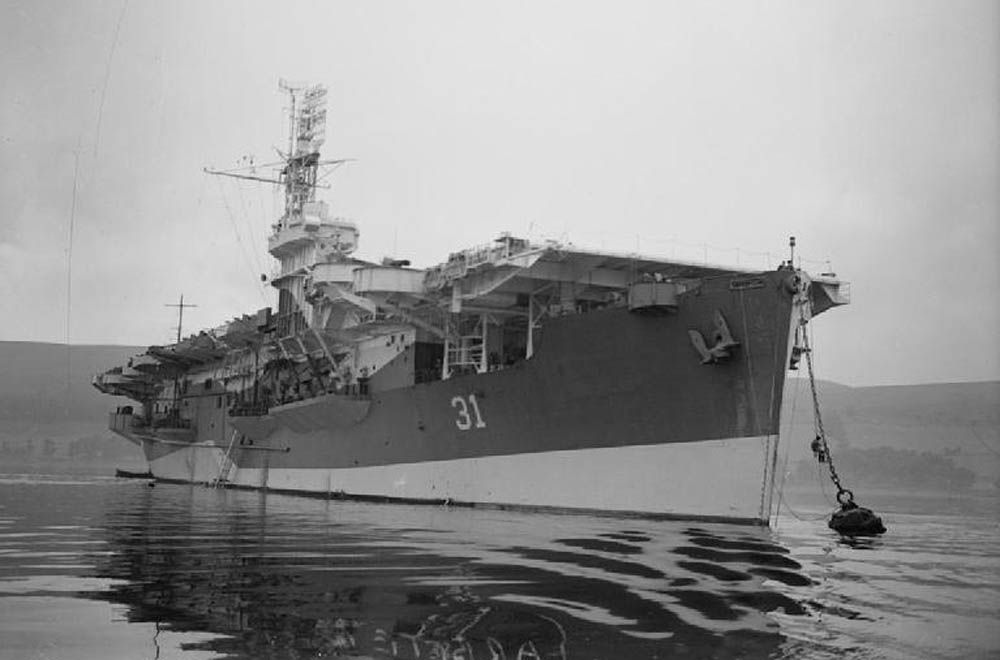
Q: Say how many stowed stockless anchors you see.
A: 1